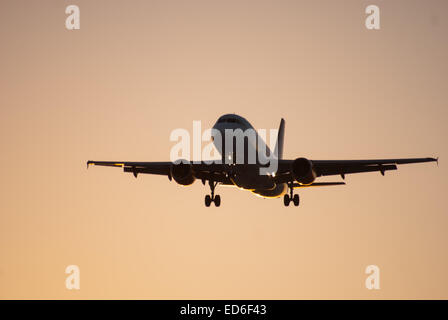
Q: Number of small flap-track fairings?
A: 5